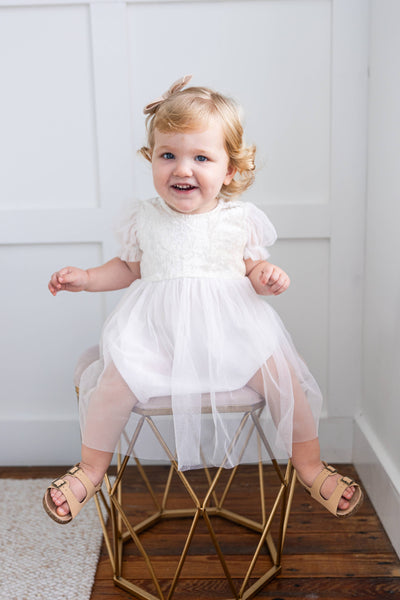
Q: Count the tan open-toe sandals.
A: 2